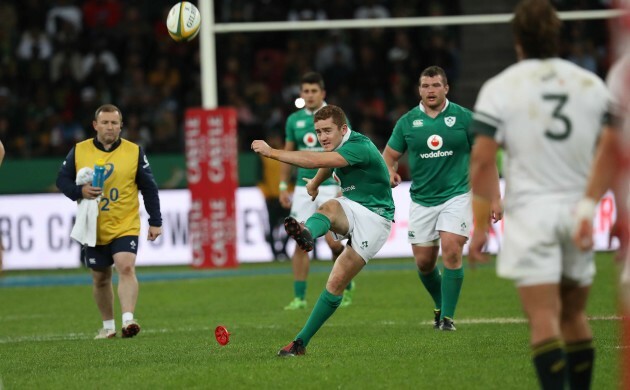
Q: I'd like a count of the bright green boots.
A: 2